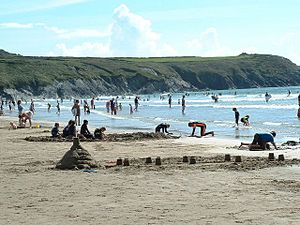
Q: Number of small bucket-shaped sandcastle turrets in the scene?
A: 10